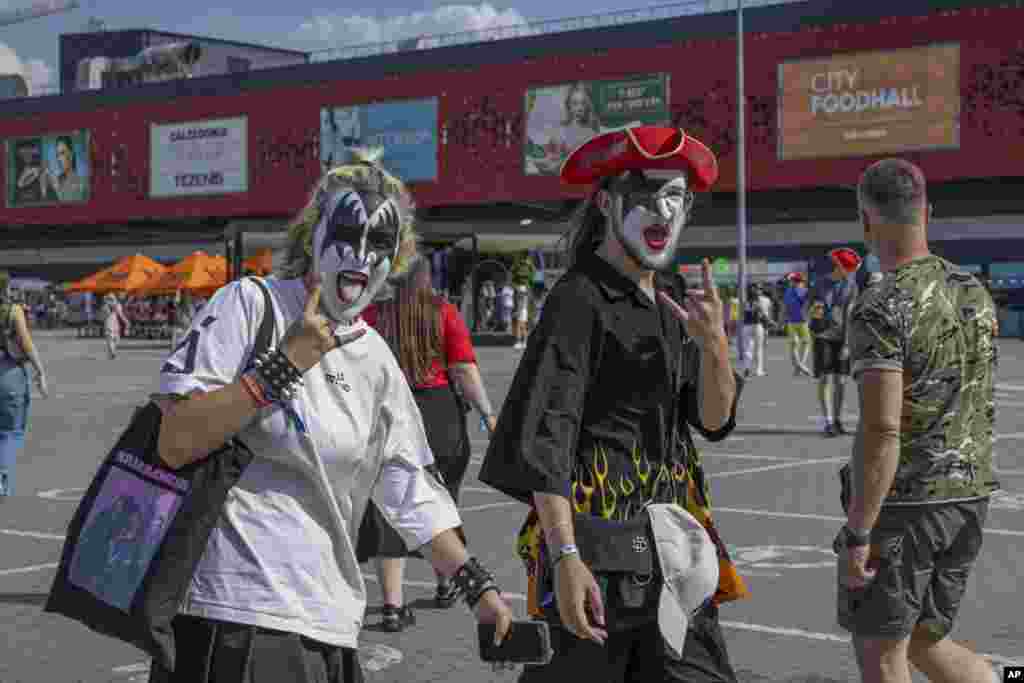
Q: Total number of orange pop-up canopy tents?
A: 3